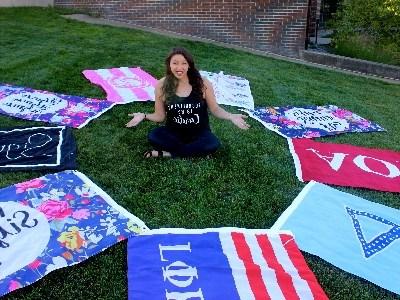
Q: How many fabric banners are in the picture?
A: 9